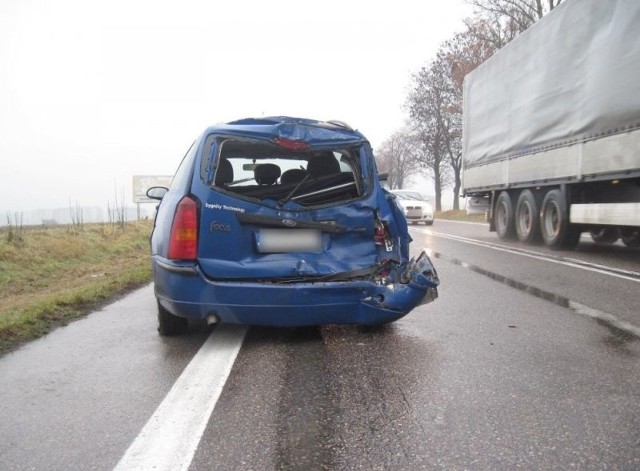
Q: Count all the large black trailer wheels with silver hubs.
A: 3